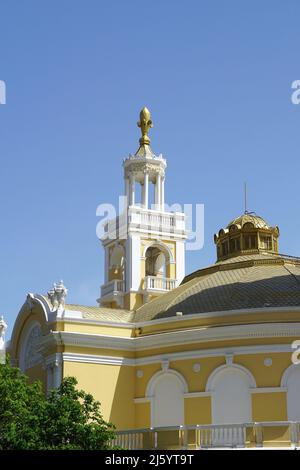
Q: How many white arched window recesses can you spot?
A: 3